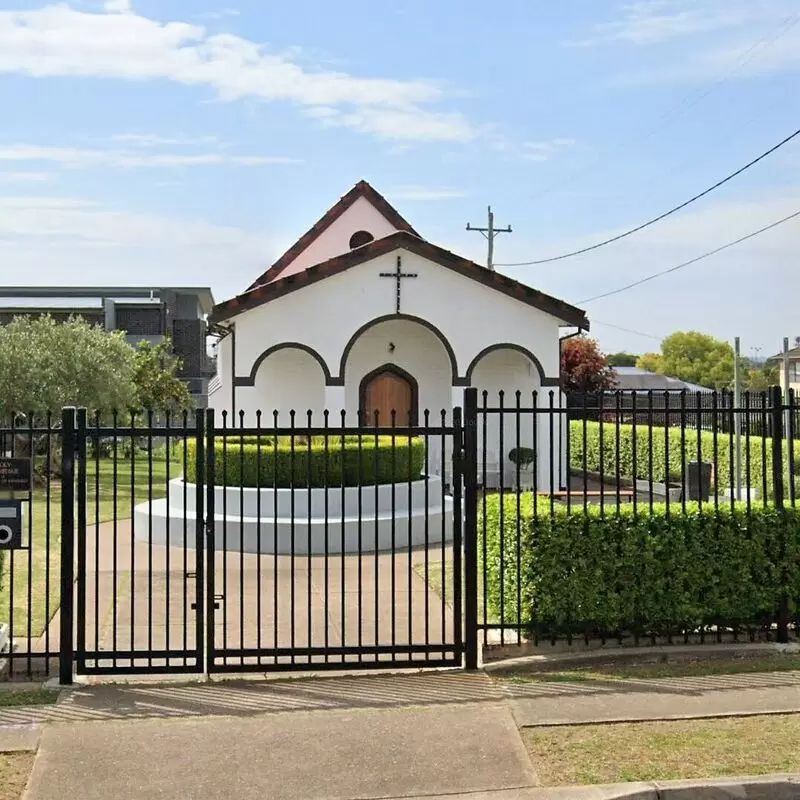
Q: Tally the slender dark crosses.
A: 1